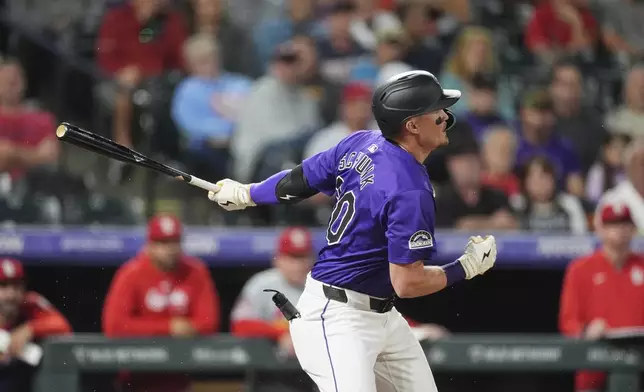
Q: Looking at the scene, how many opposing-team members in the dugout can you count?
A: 4